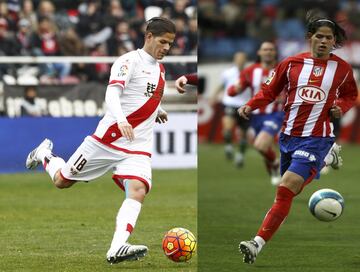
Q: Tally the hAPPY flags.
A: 0